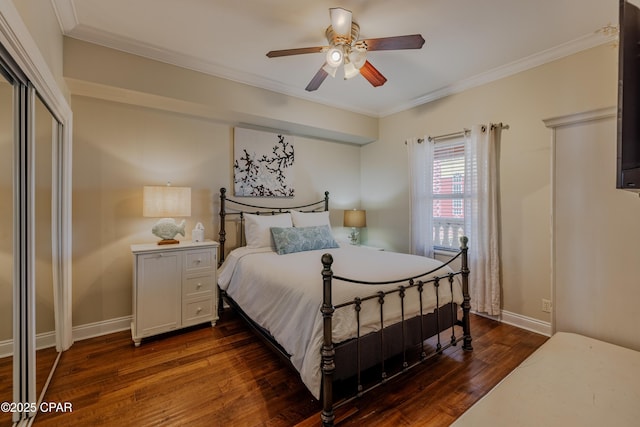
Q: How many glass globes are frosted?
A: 4